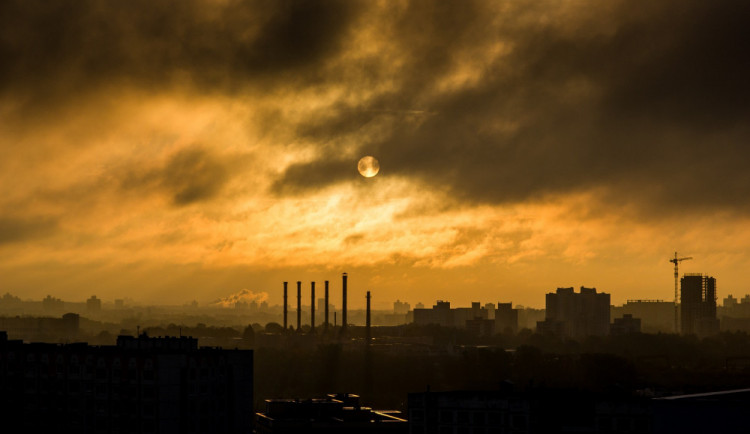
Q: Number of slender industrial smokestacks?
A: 6